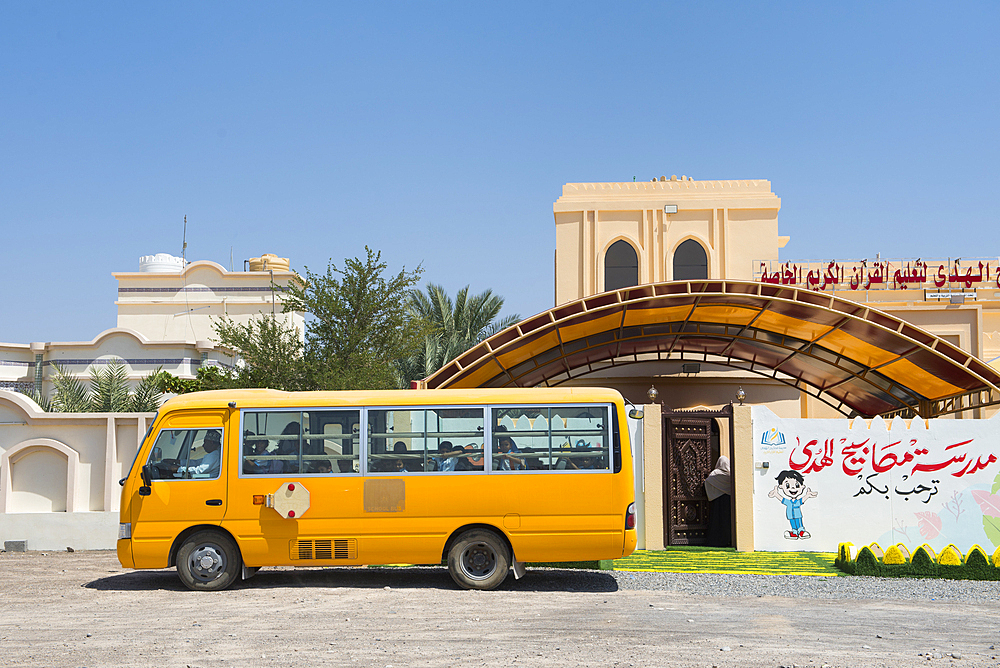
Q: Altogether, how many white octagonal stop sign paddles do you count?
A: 1